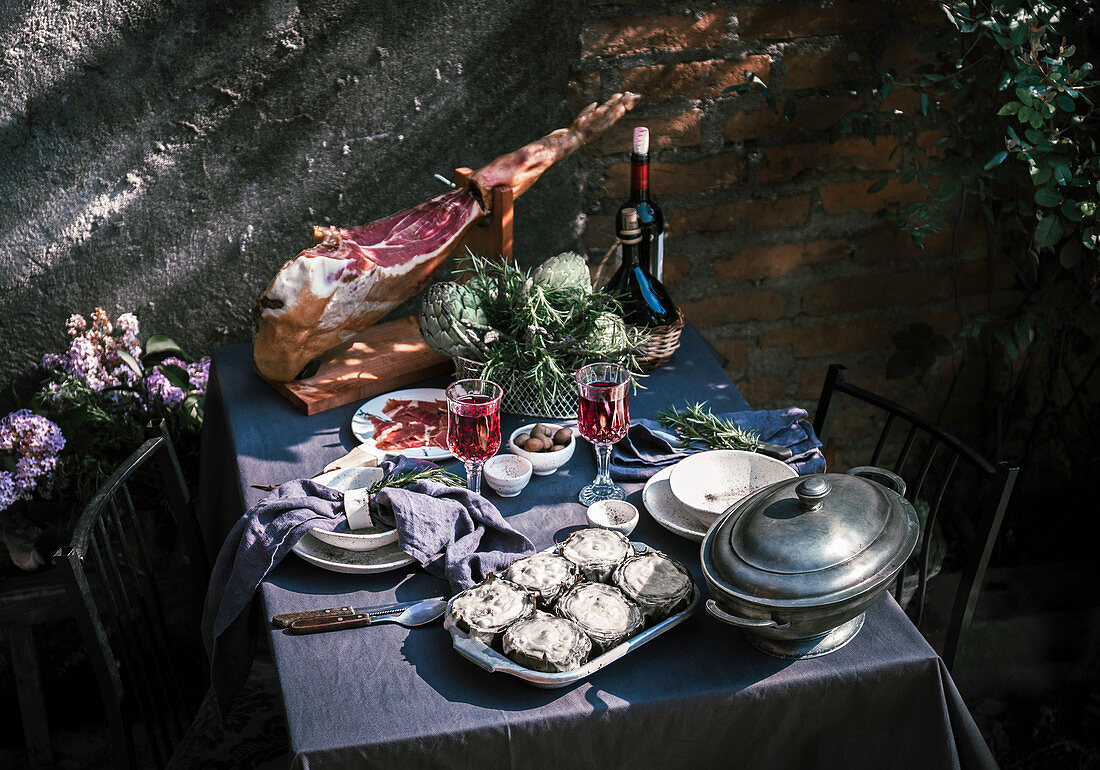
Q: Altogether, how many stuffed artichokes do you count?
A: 6